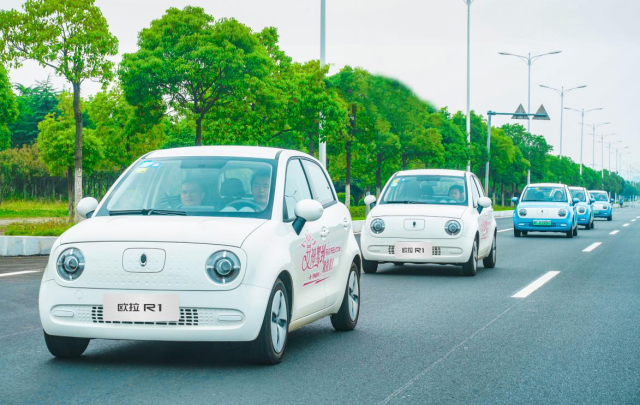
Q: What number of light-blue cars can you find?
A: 3